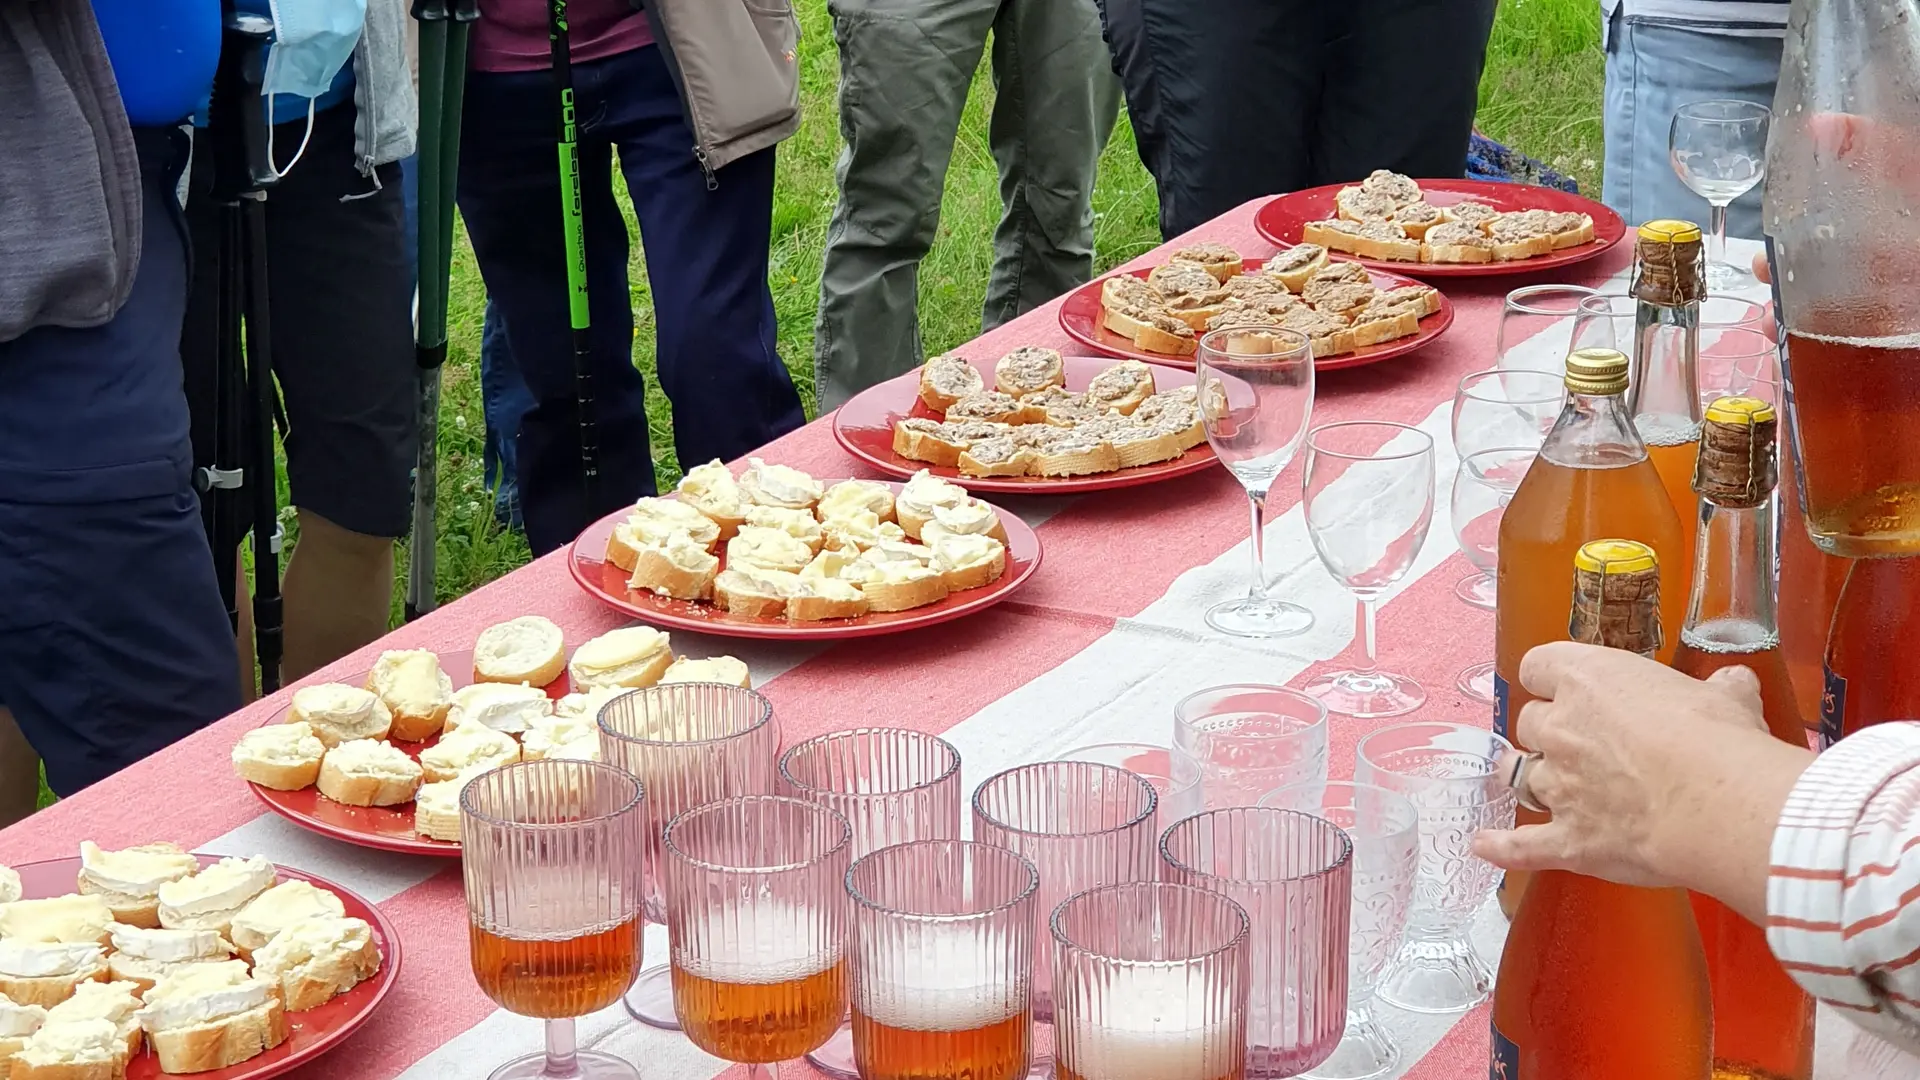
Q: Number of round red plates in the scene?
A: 6